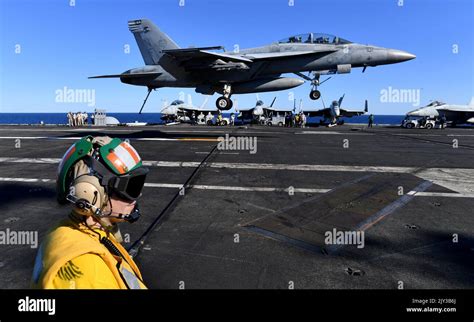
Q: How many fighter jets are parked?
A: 4